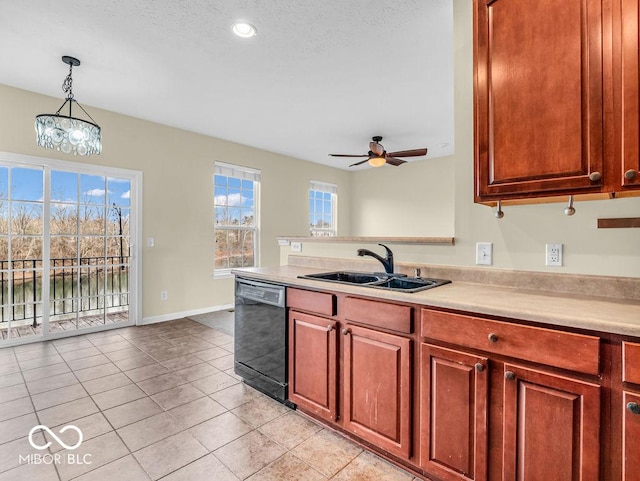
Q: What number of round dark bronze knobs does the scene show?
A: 8